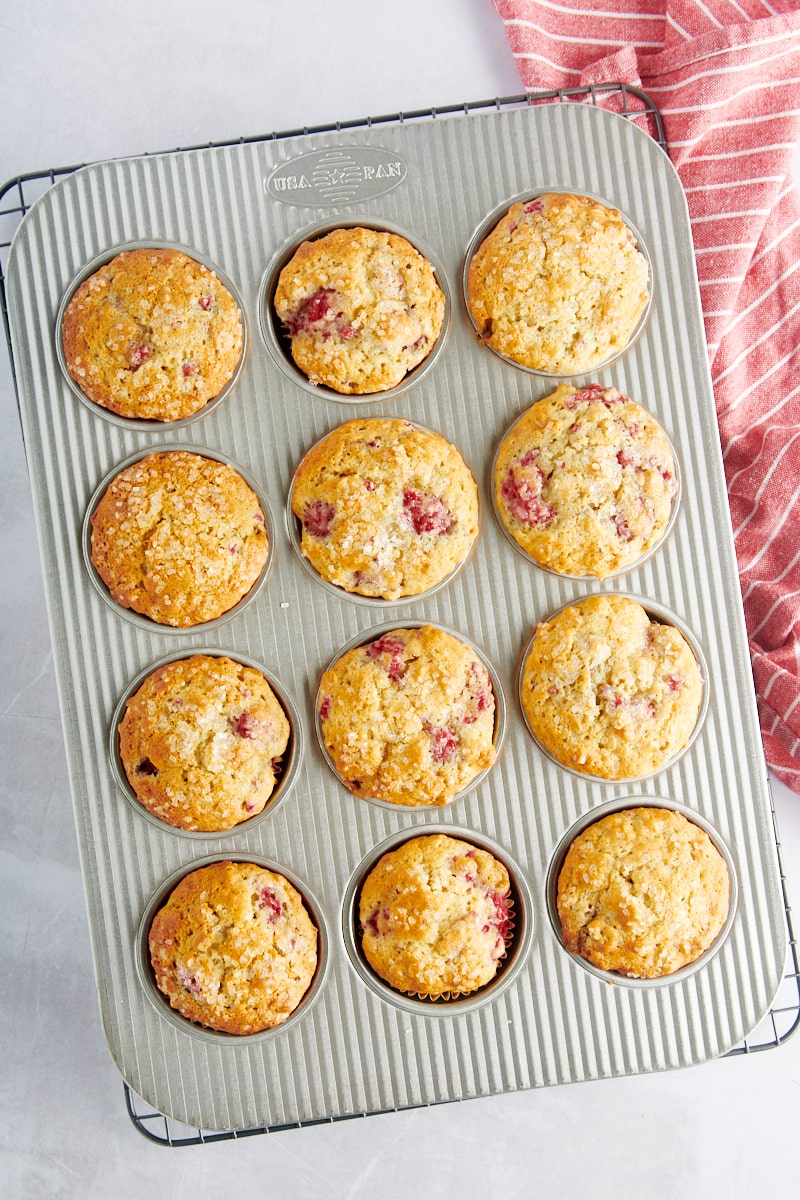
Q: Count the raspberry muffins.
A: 12